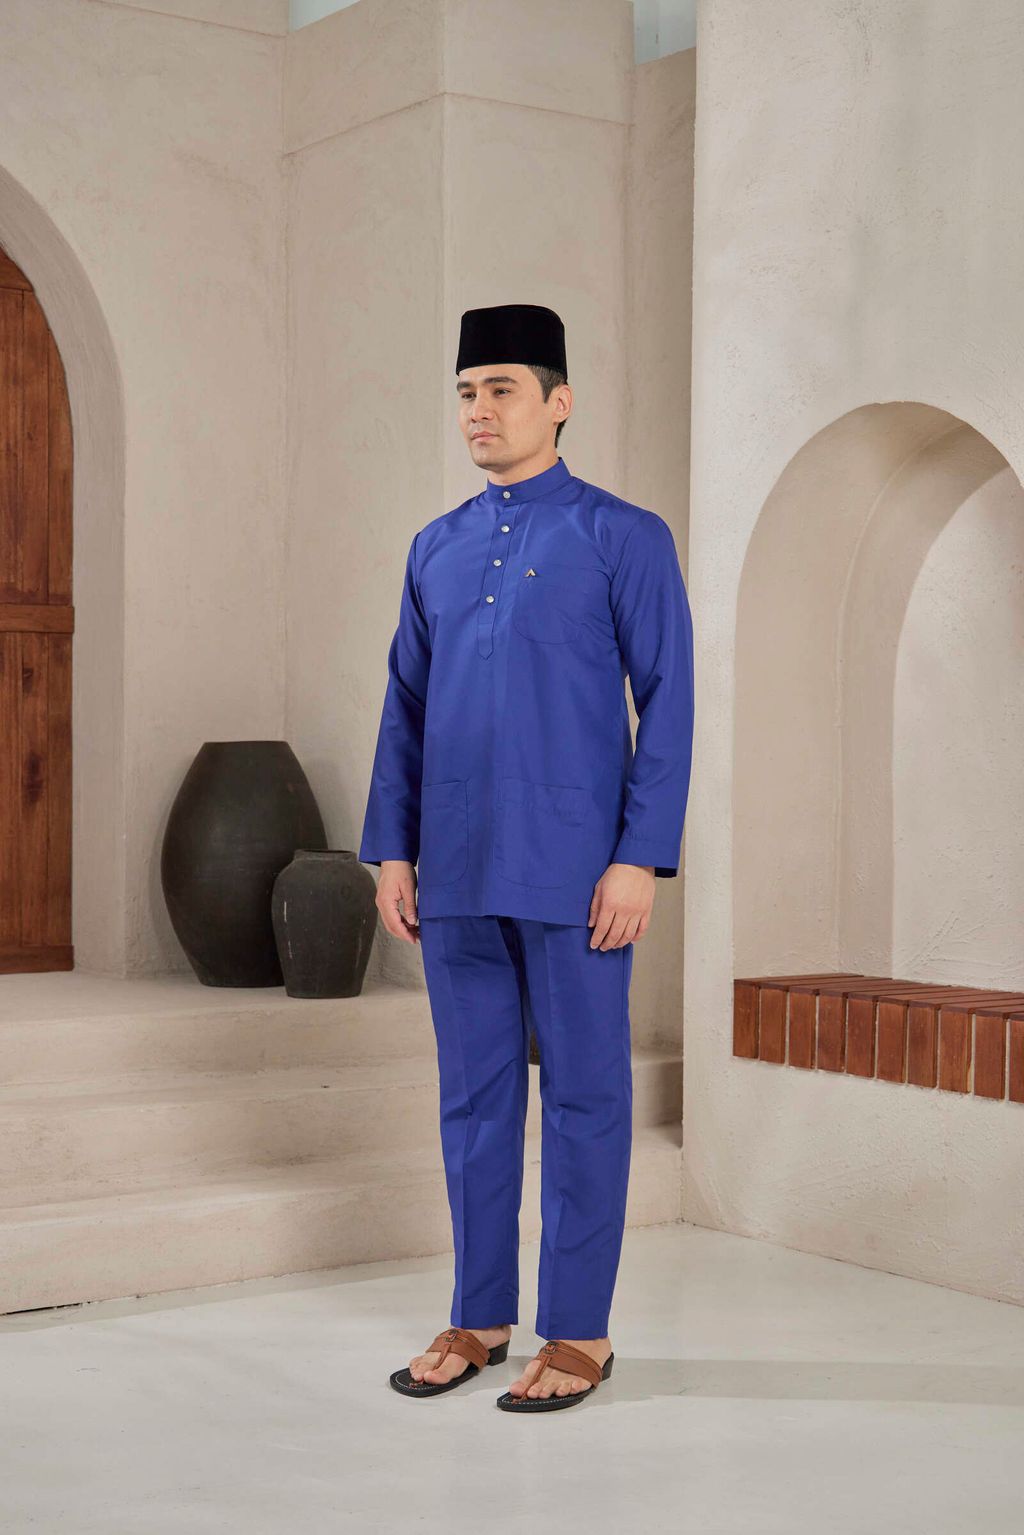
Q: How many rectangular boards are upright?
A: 10